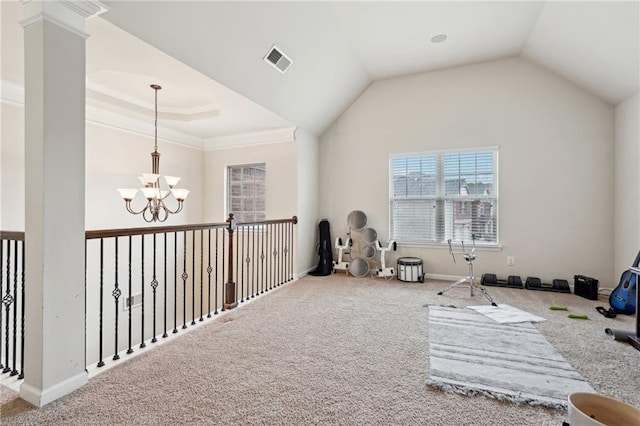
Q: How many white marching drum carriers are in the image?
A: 2